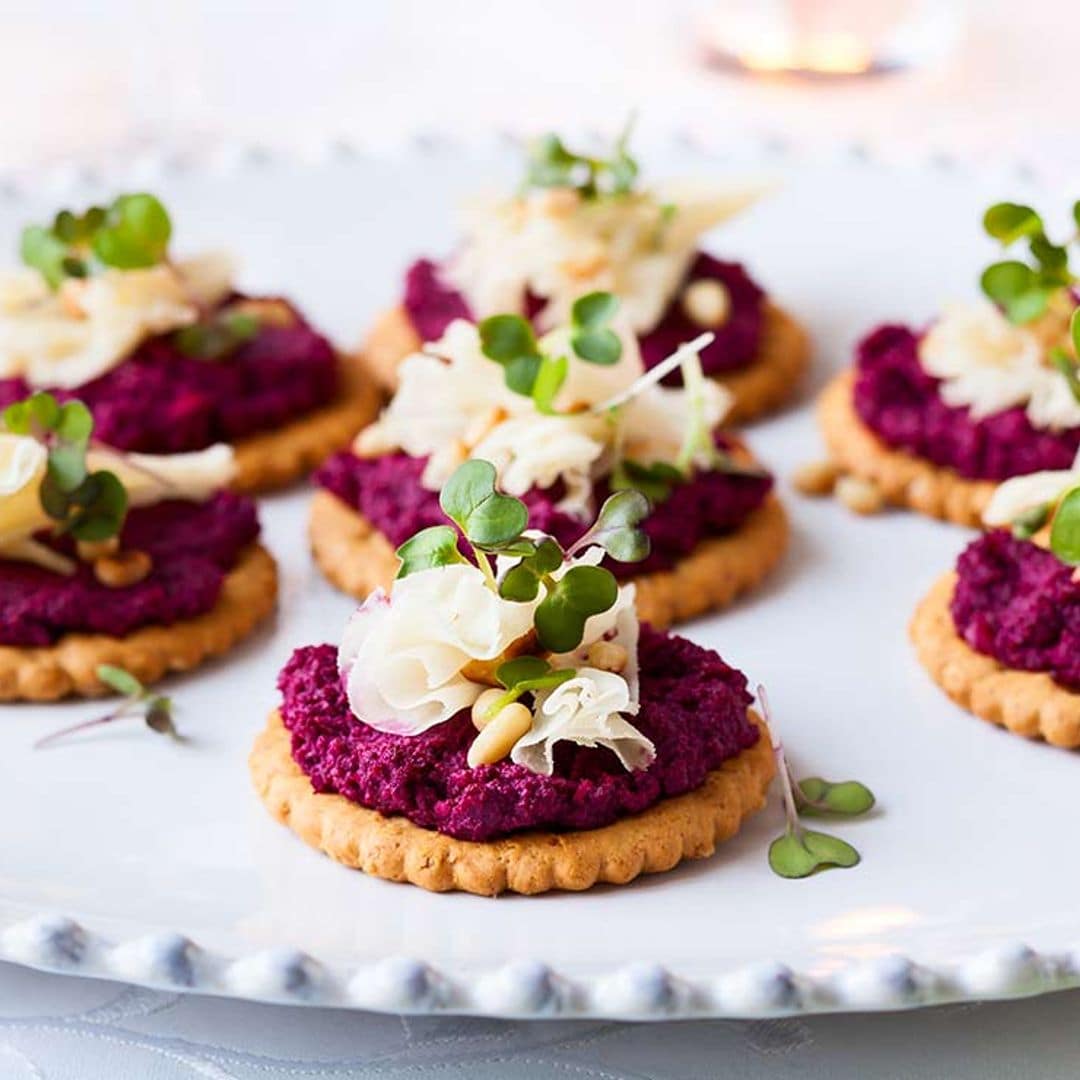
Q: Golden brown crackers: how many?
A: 7